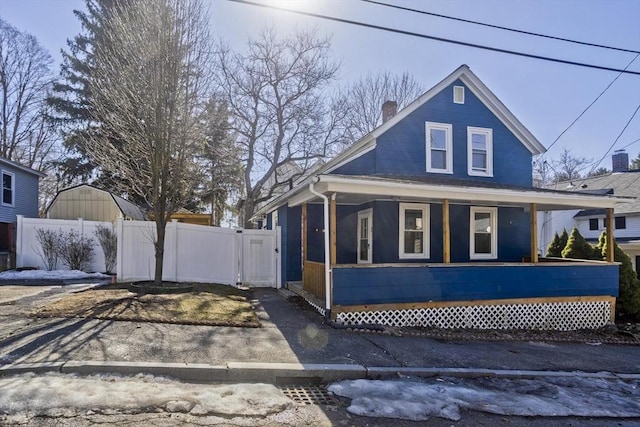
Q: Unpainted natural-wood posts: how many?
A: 5